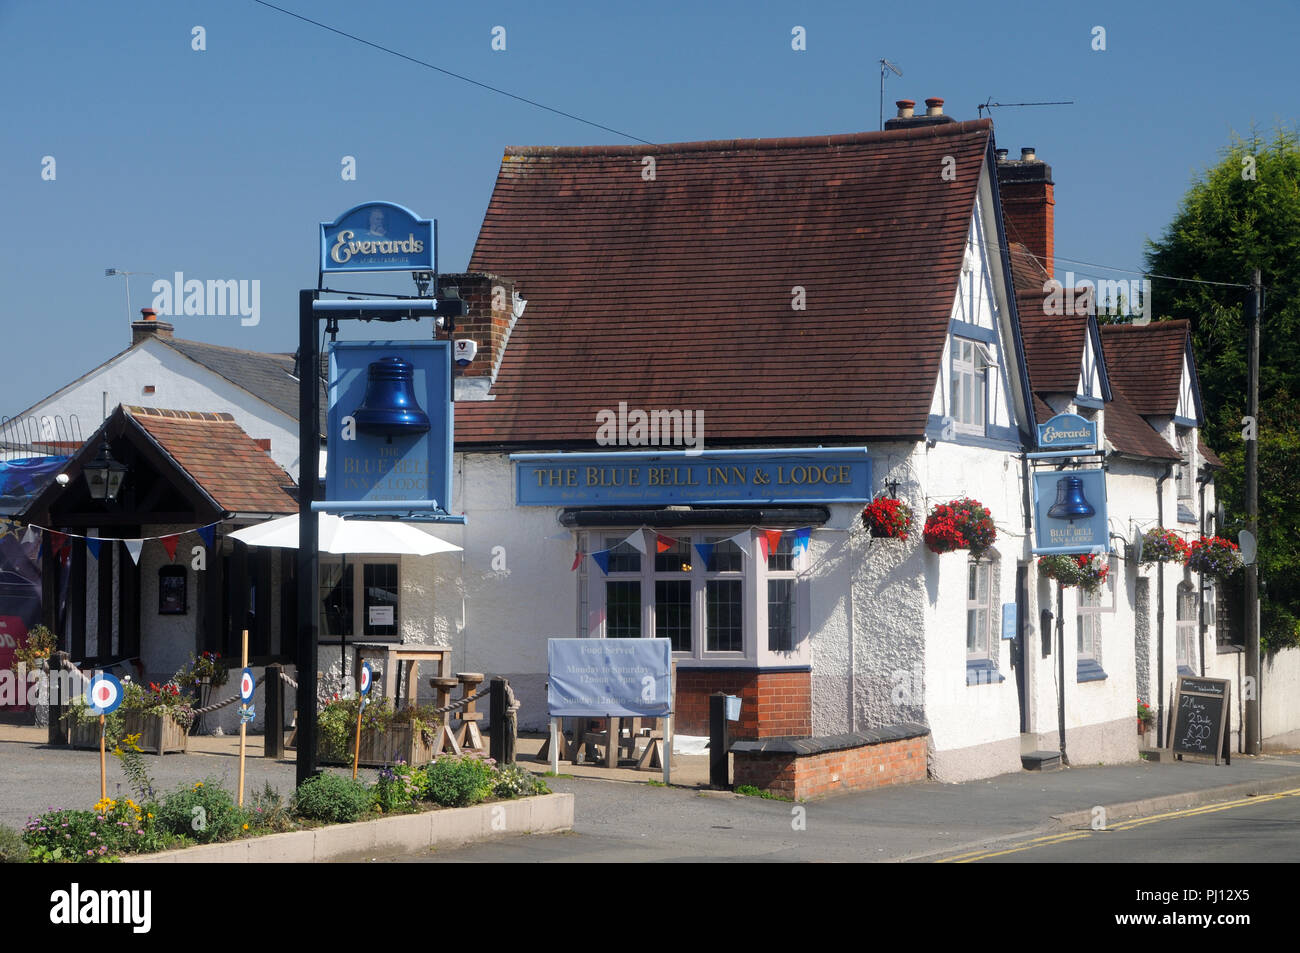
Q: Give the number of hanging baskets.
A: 5